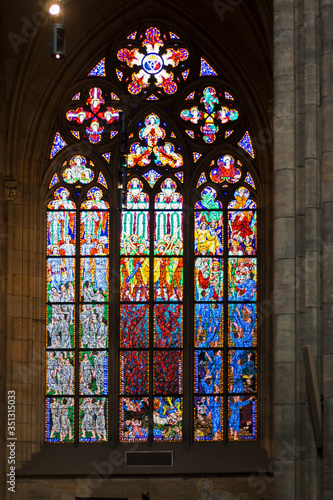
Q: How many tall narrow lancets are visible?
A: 6